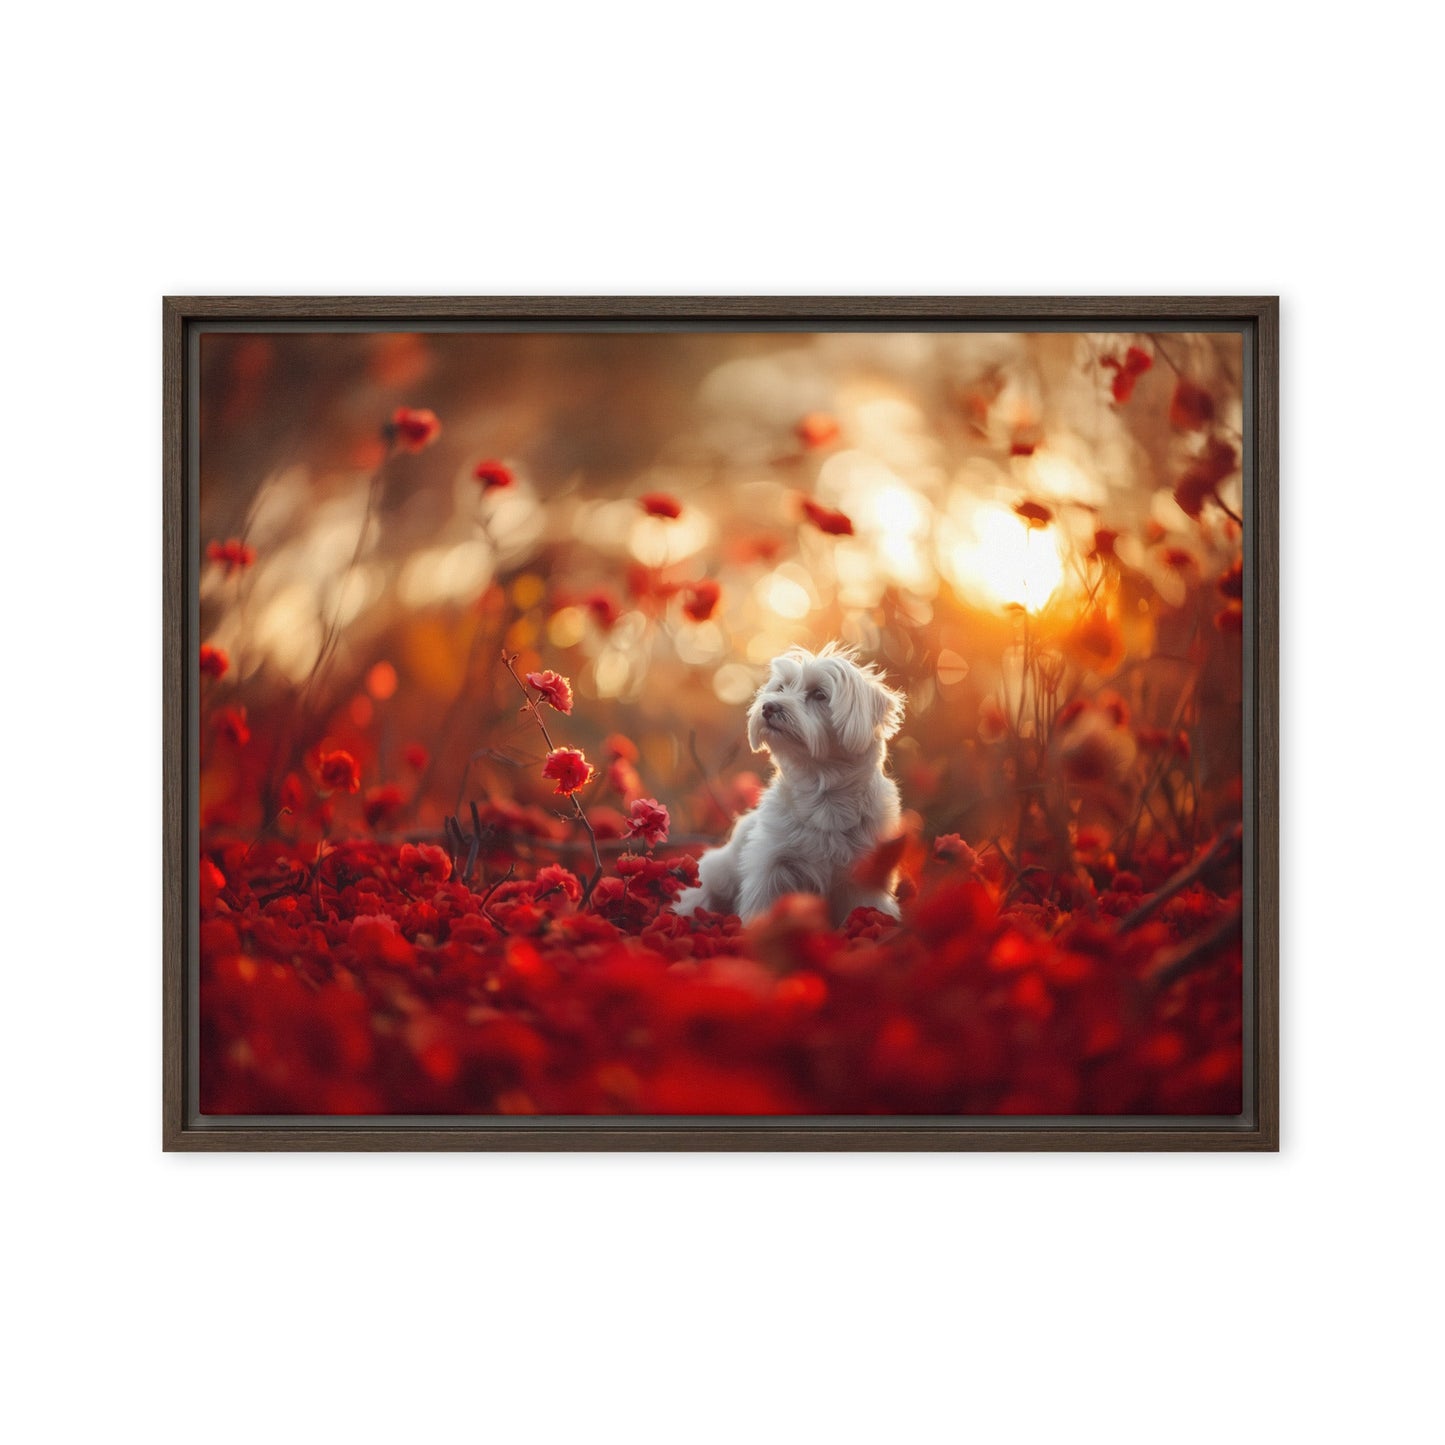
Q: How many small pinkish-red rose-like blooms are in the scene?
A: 3